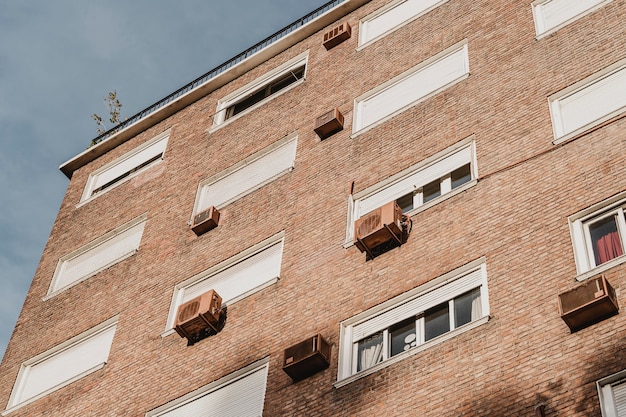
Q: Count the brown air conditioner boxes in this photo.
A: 7